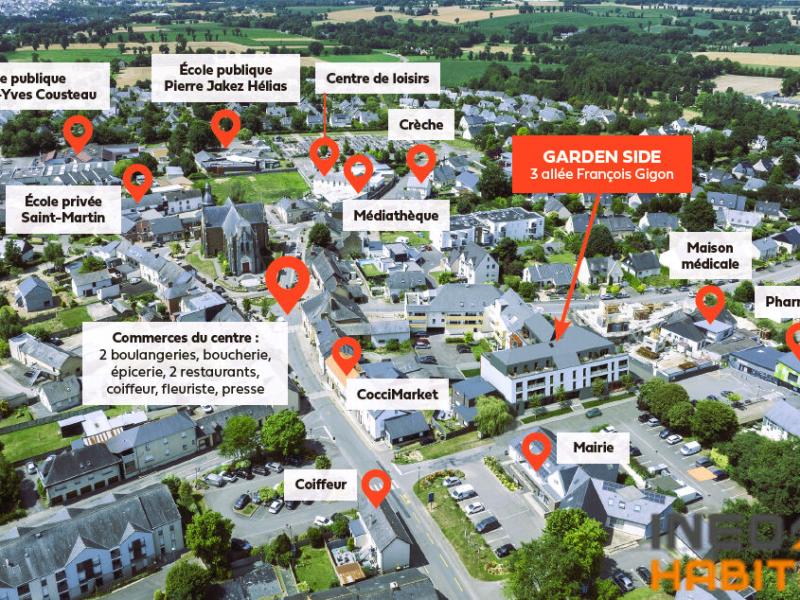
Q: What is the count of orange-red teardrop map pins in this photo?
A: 12